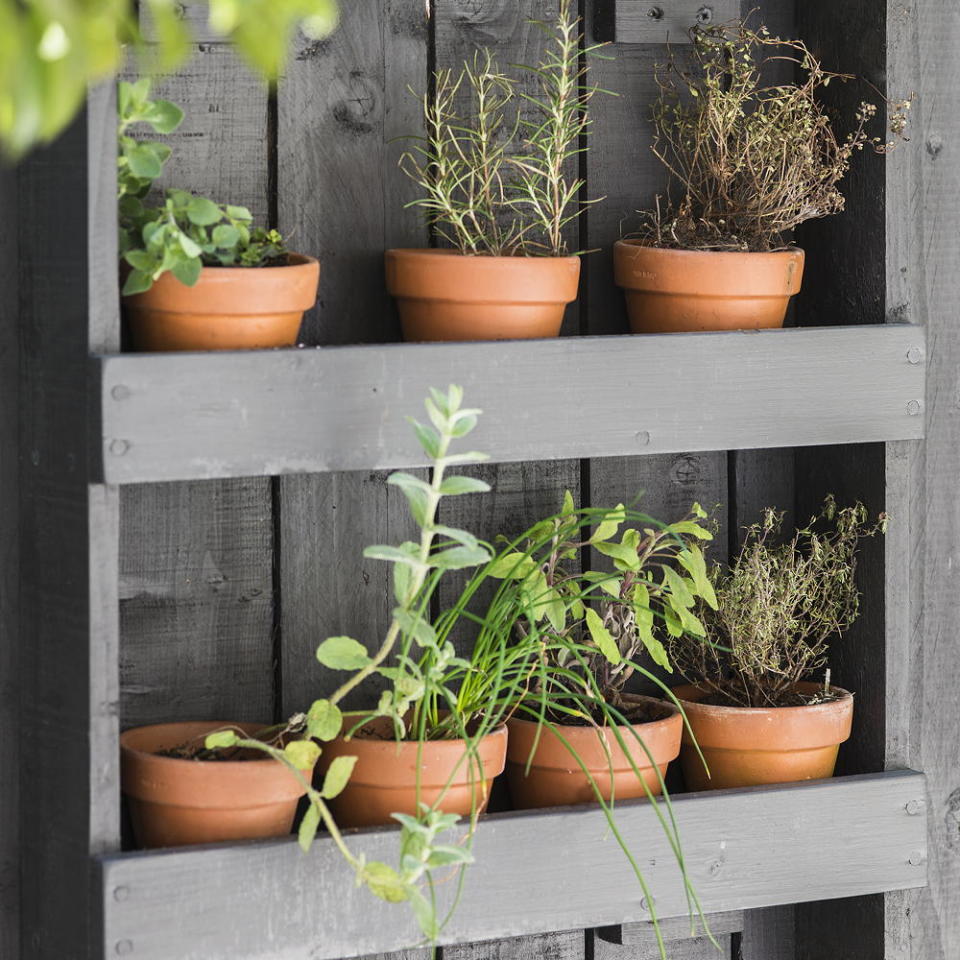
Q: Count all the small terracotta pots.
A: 7